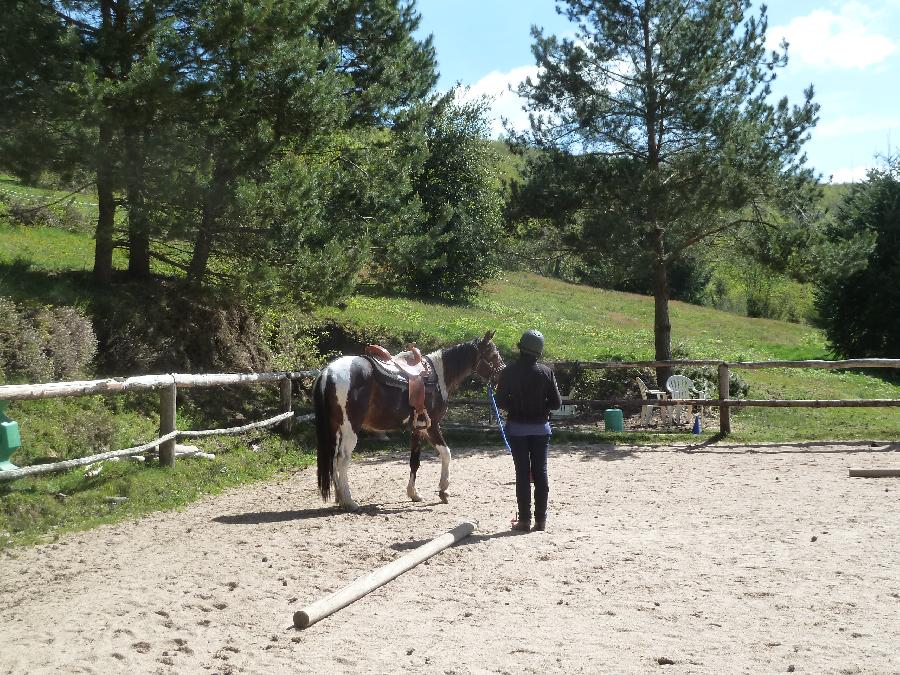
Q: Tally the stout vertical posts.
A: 3